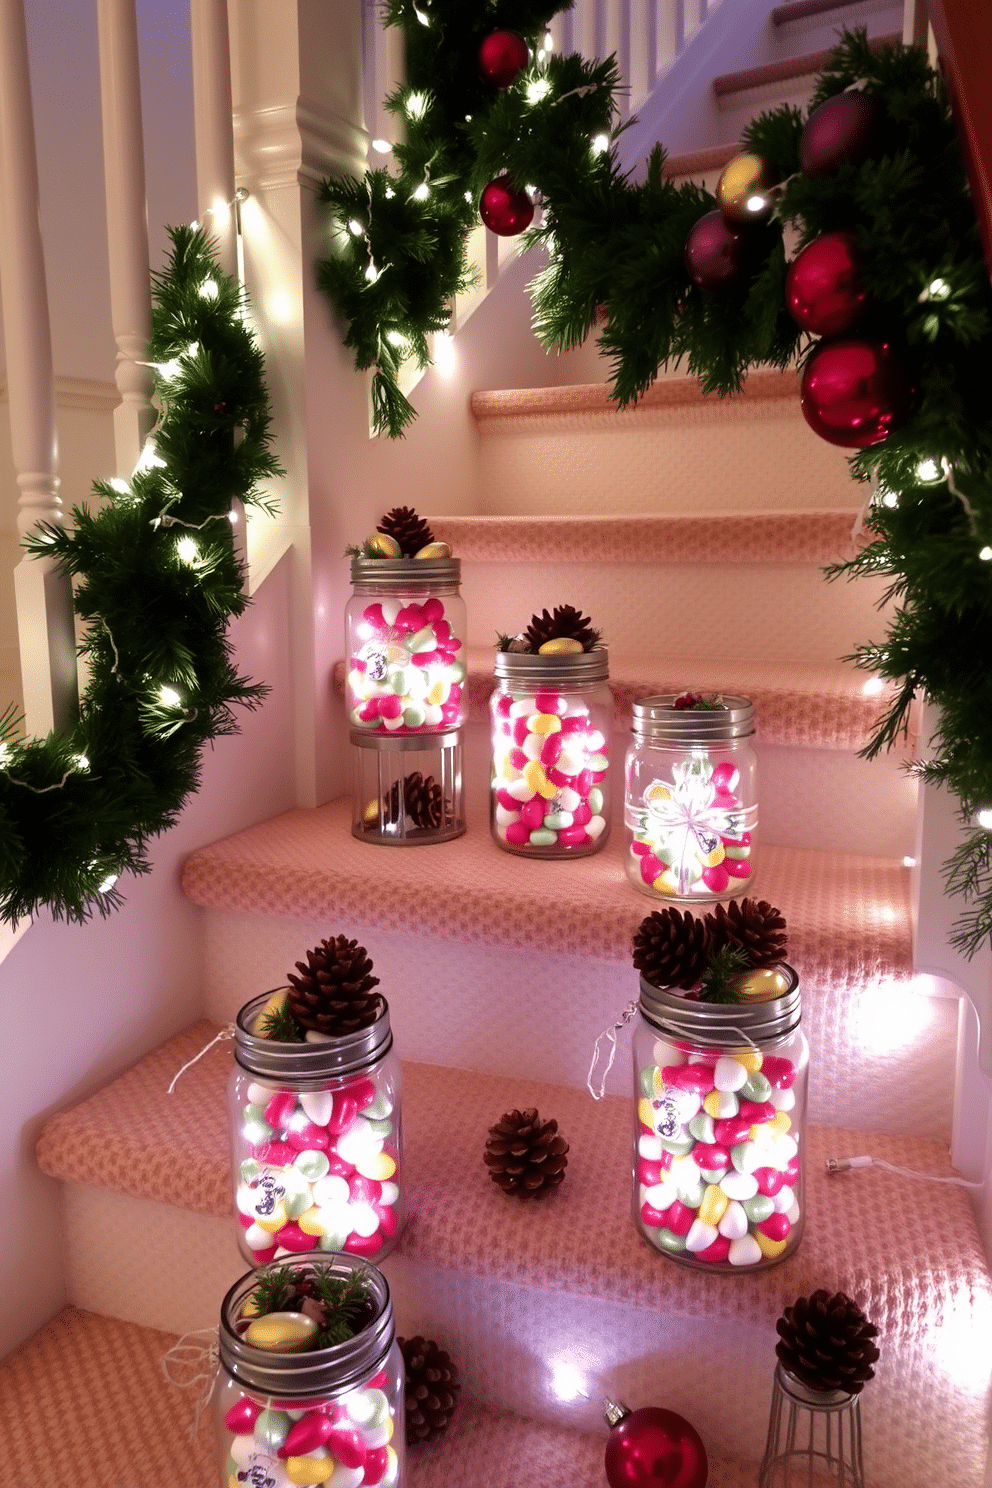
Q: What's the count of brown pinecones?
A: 9